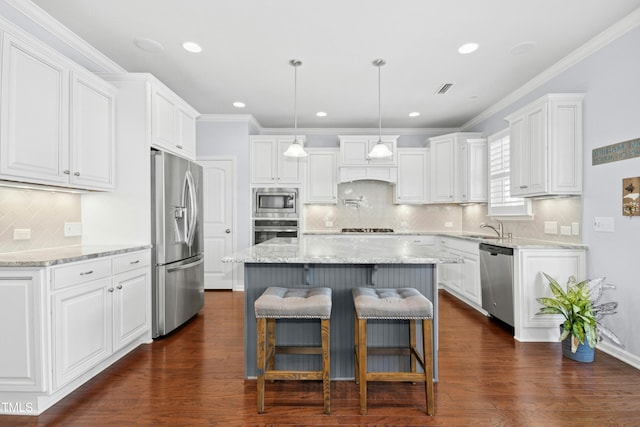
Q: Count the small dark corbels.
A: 2